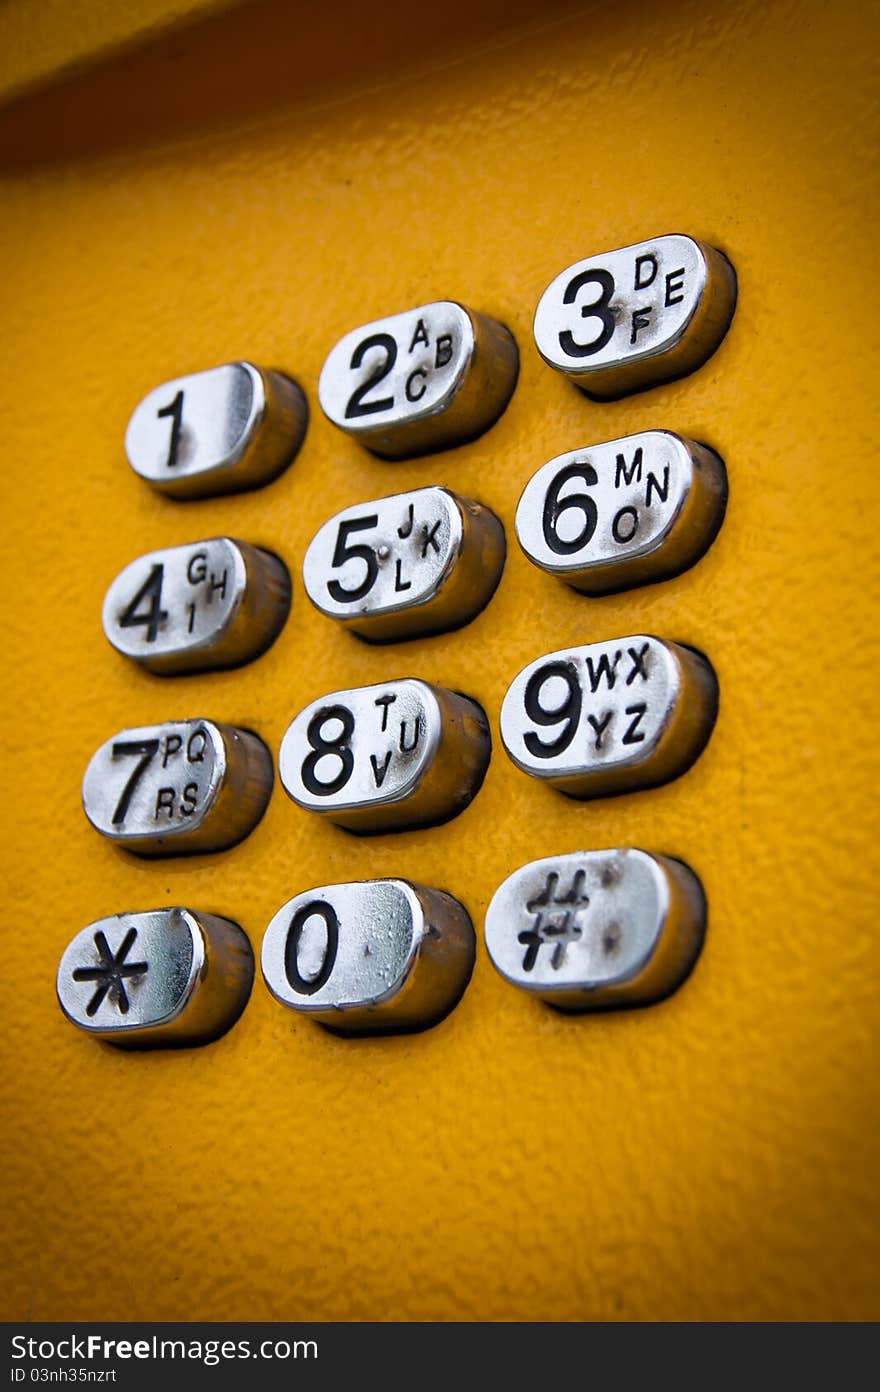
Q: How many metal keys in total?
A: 12